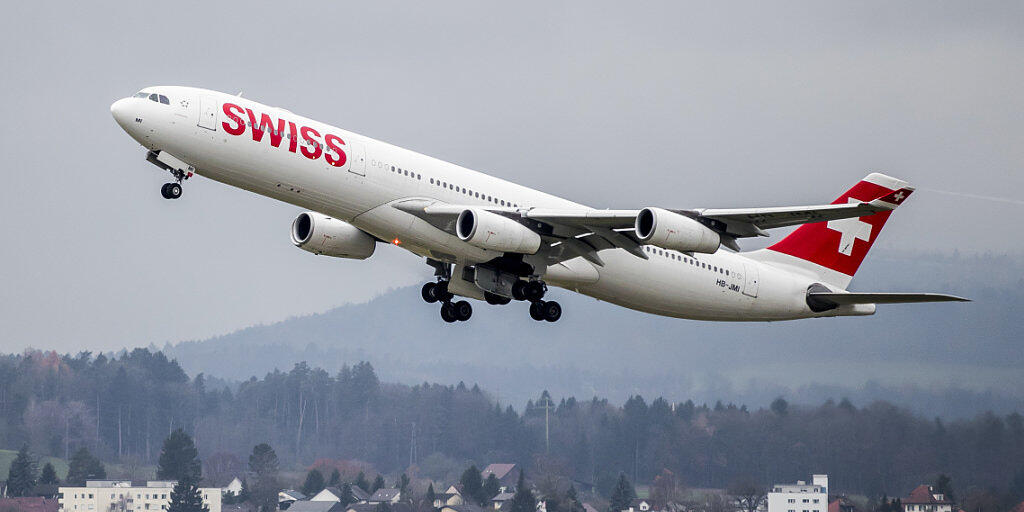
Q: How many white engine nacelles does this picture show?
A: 3